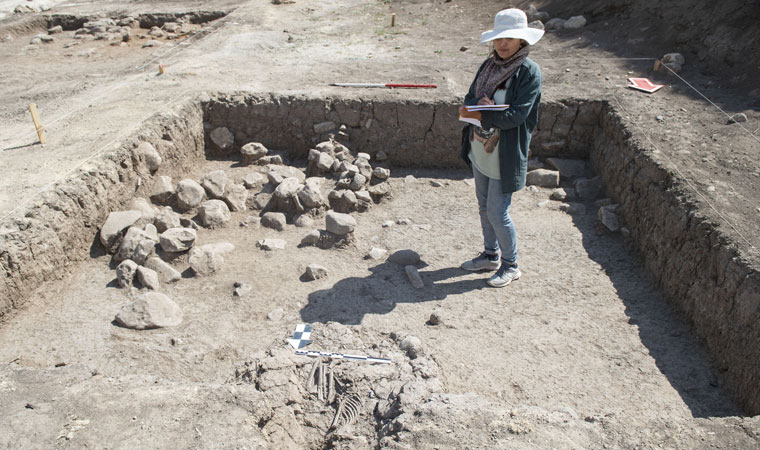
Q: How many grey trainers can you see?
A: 2